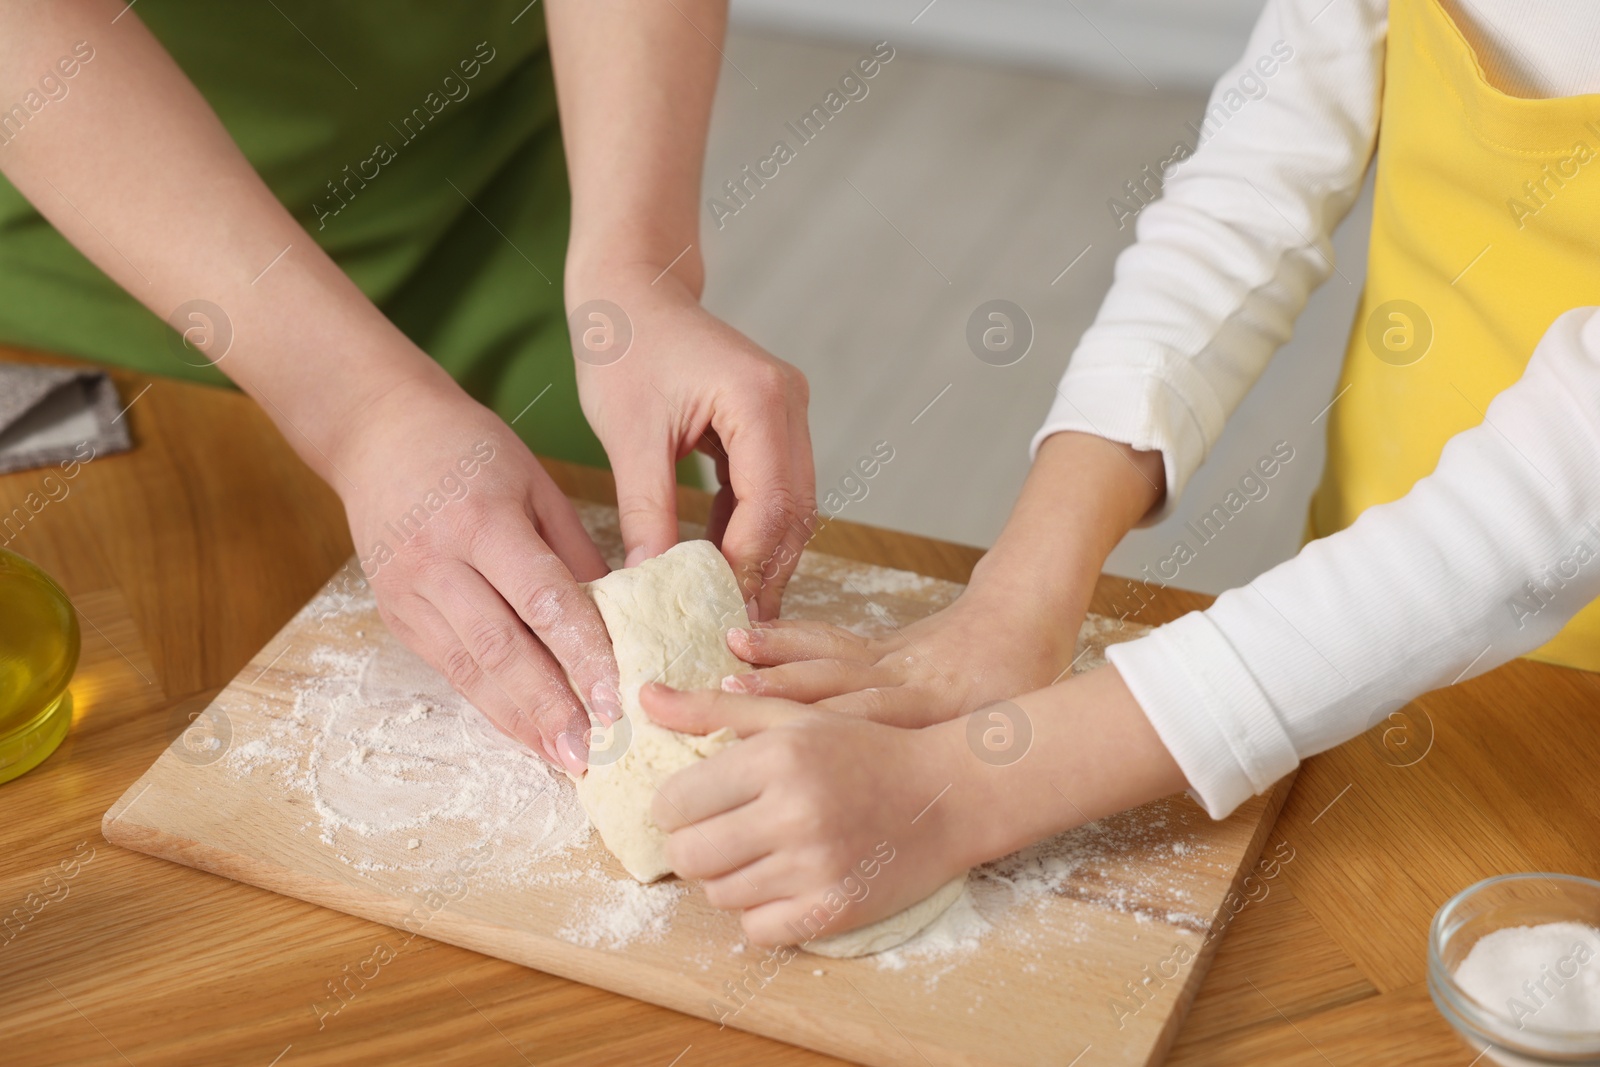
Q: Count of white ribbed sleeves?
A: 2